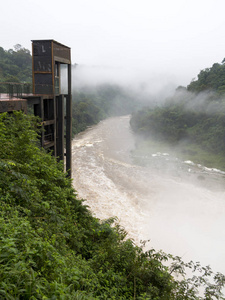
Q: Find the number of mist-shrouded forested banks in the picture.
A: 2